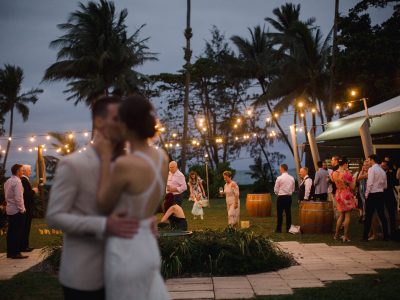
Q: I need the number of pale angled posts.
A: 3